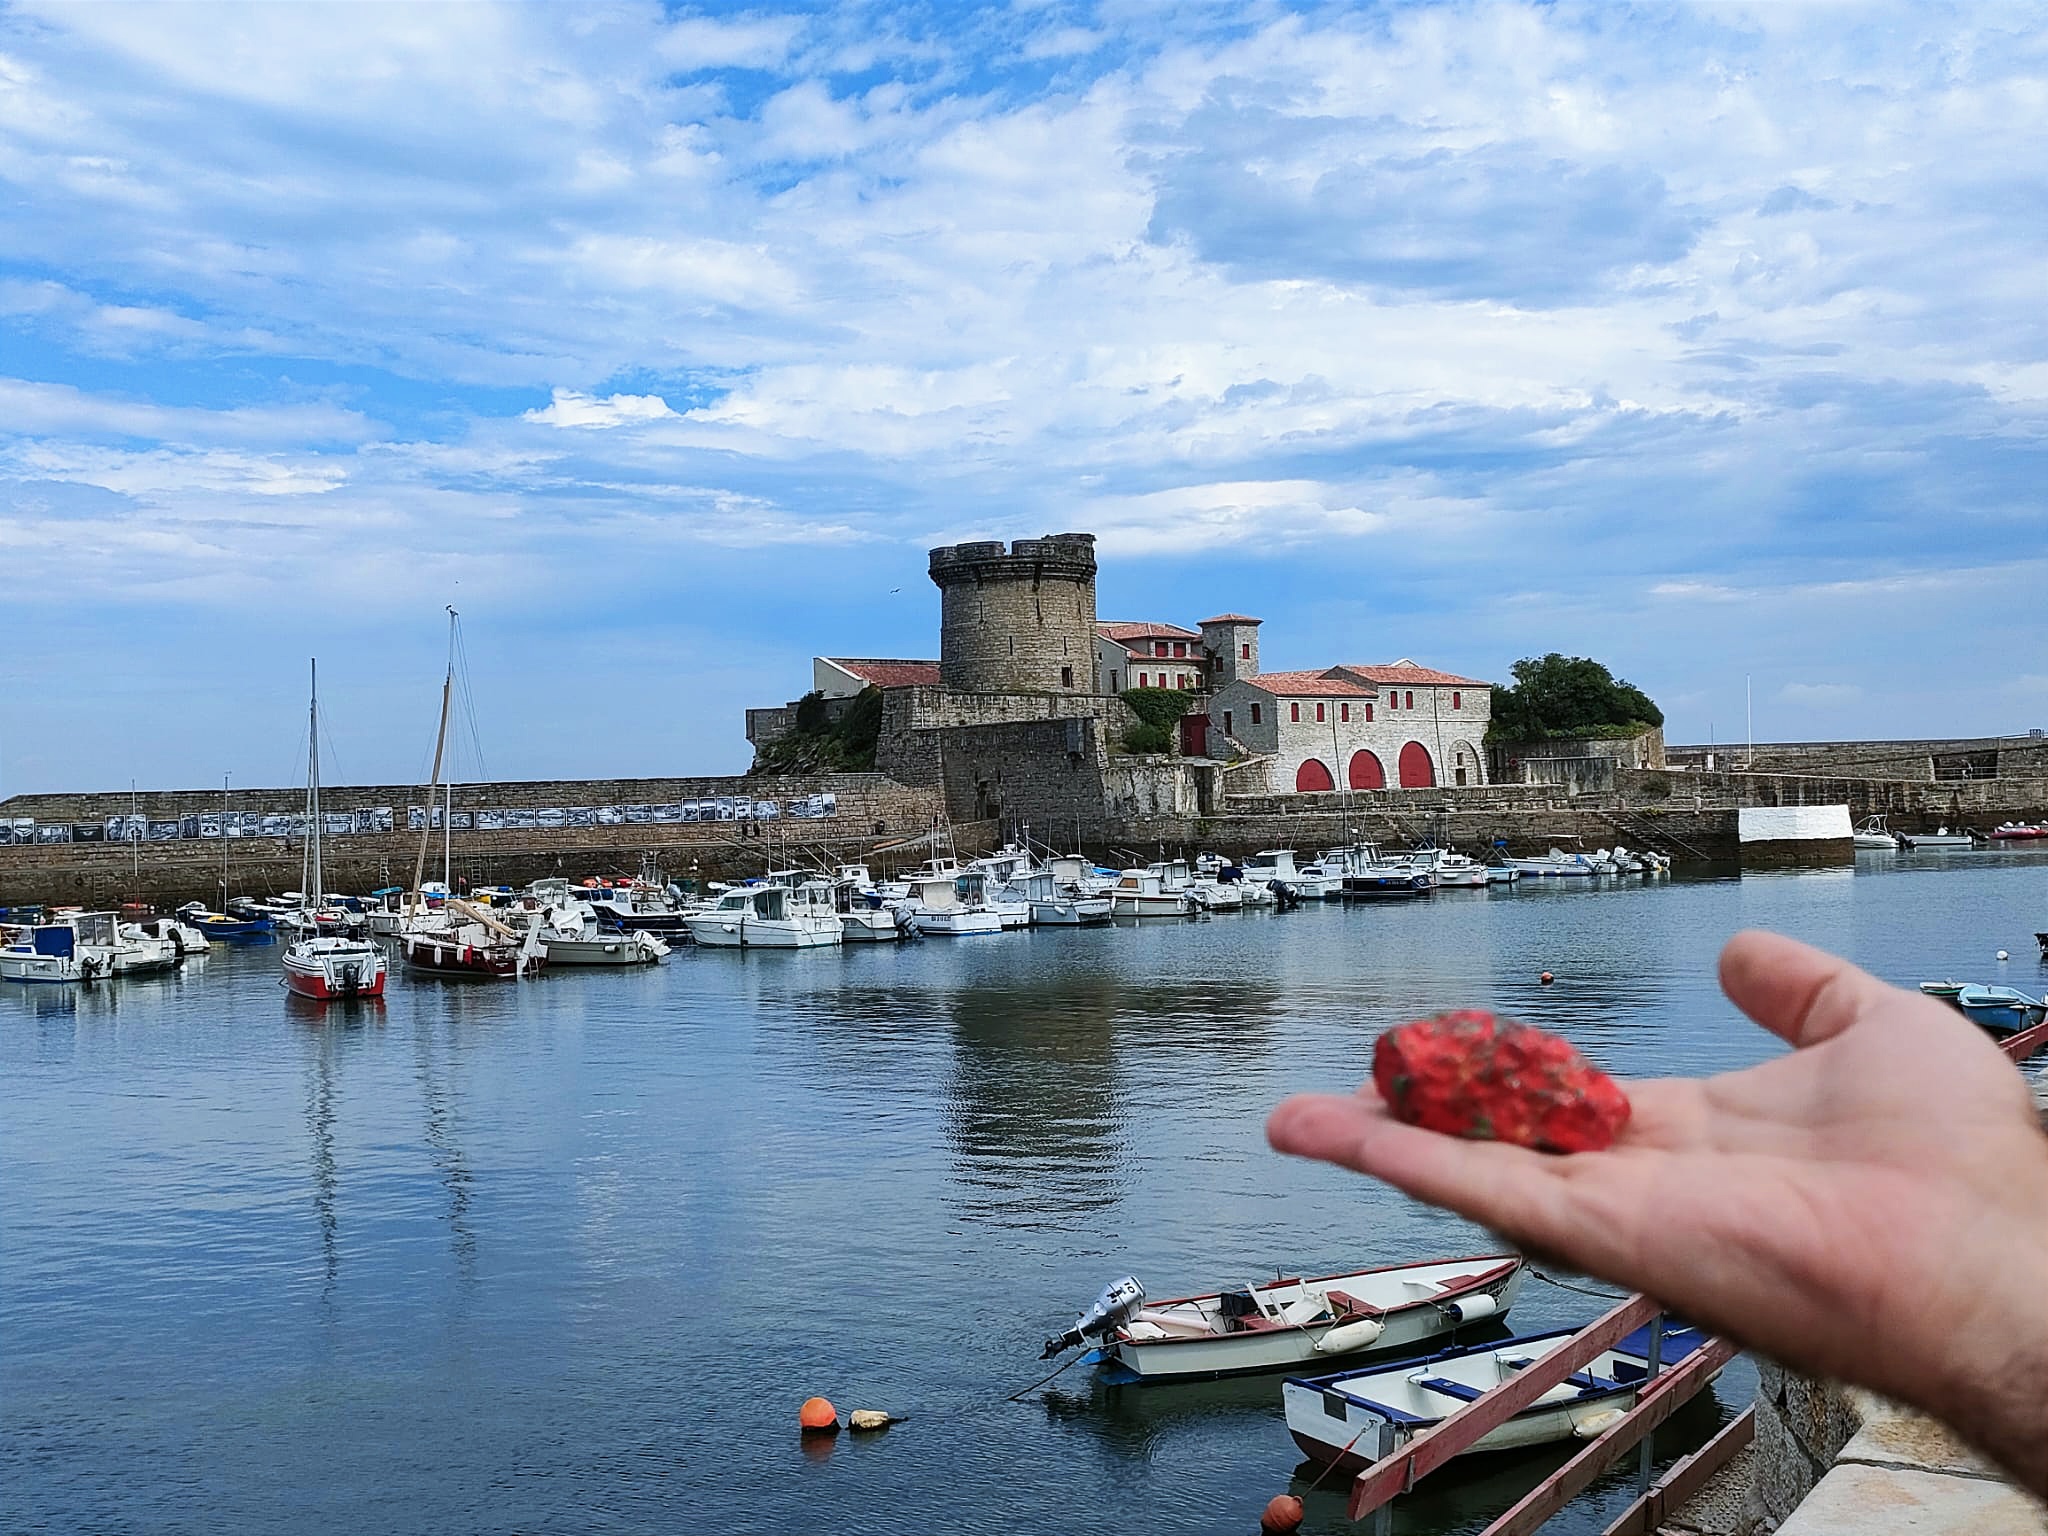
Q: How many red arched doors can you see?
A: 3